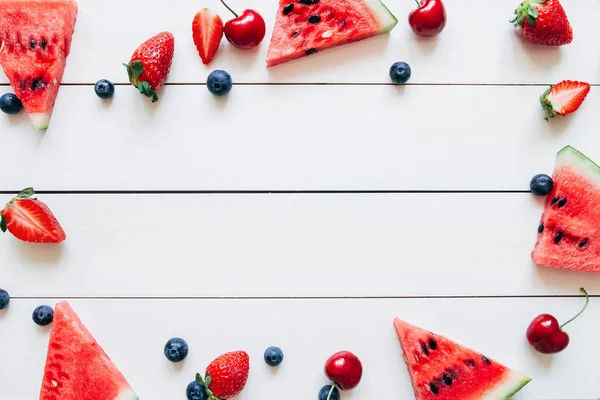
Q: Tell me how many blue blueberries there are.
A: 11